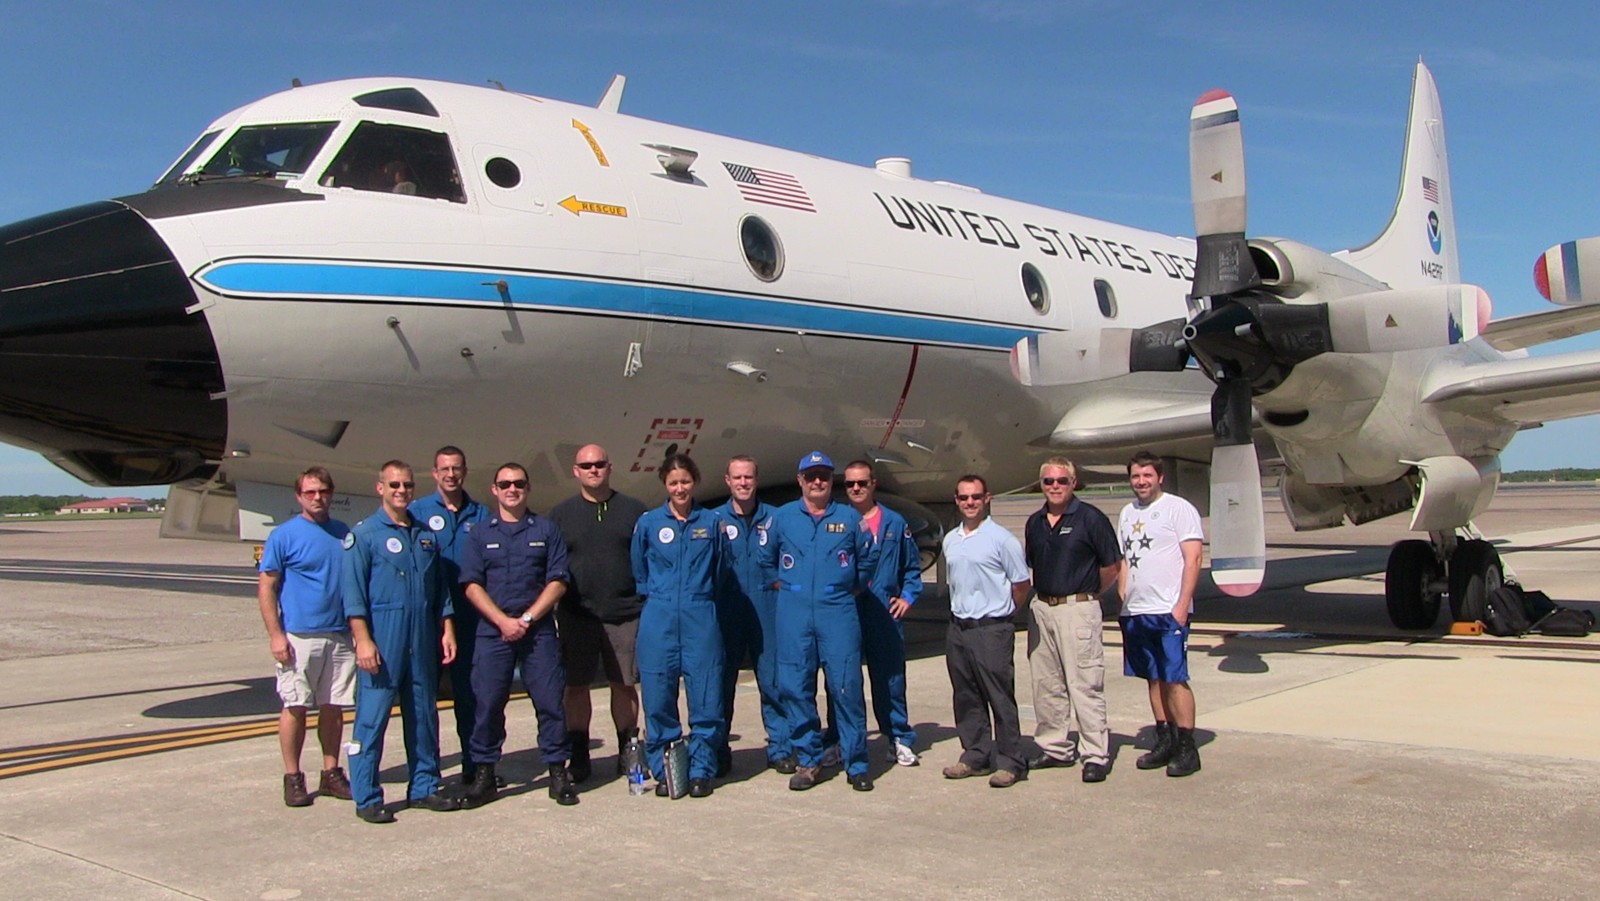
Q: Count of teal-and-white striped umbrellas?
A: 0